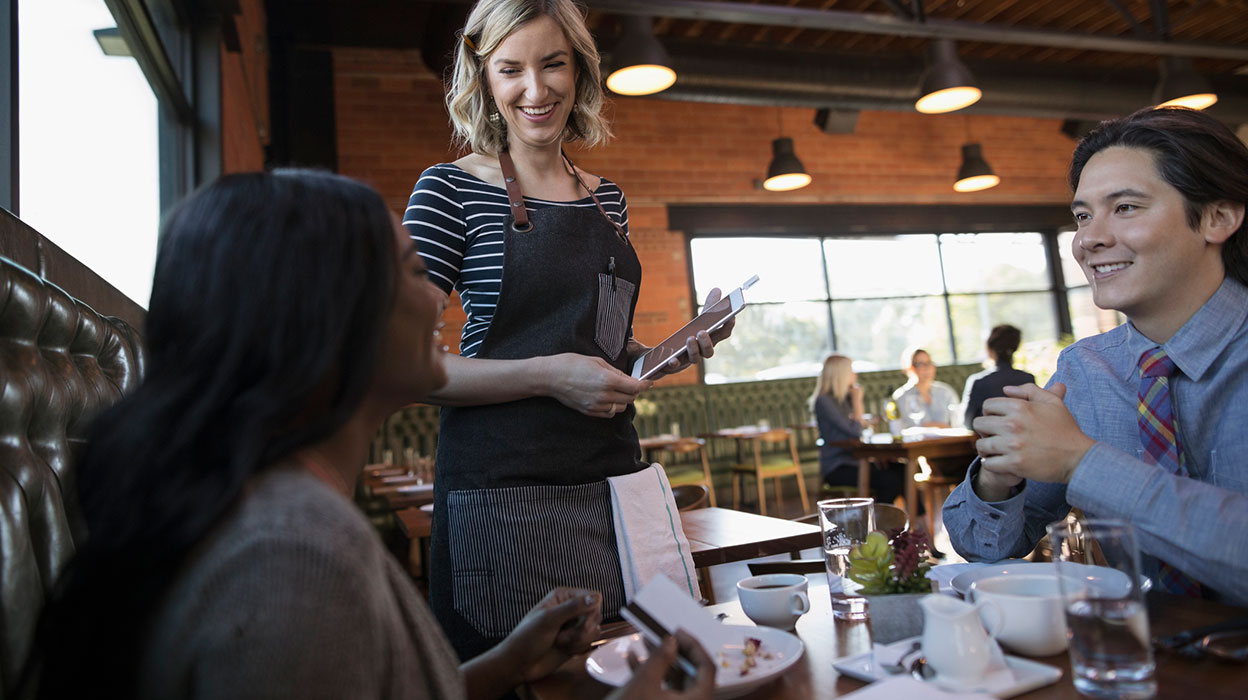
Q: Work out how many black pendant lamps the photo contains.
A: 5